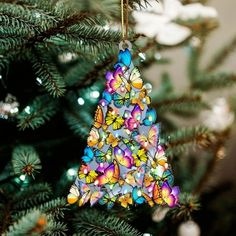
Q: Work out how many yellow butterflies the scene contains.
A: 3